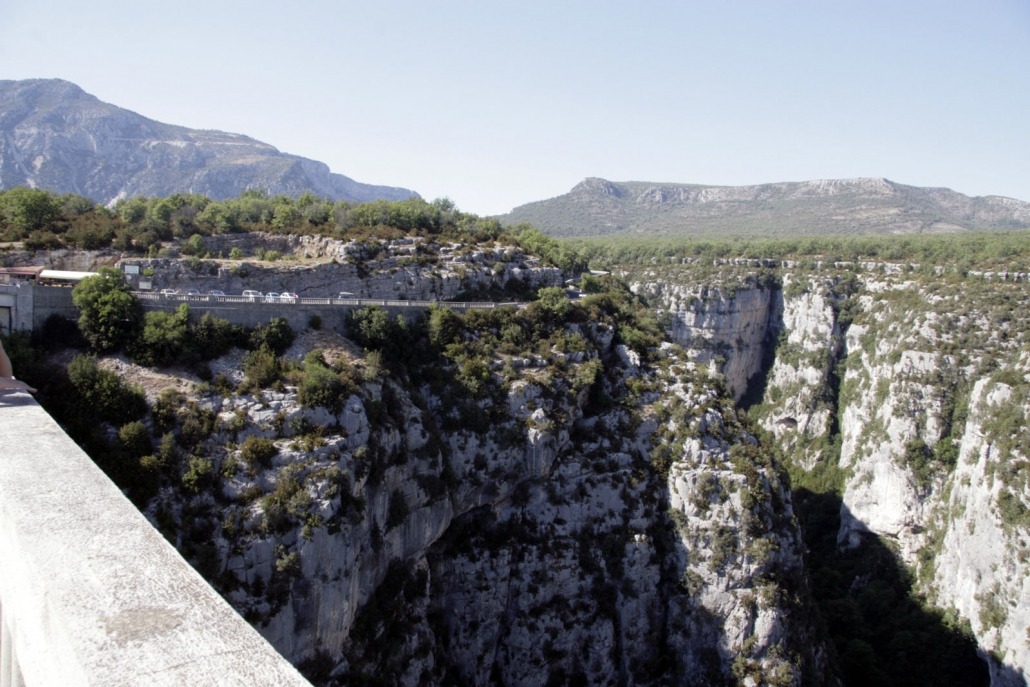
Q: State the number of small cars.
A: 7